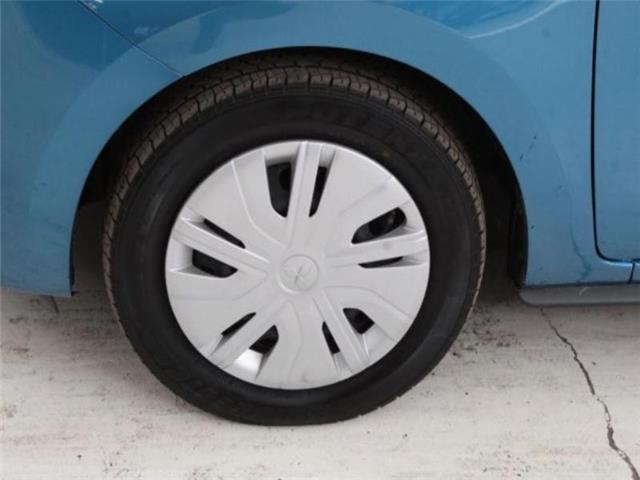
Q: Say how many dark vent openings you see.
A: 10